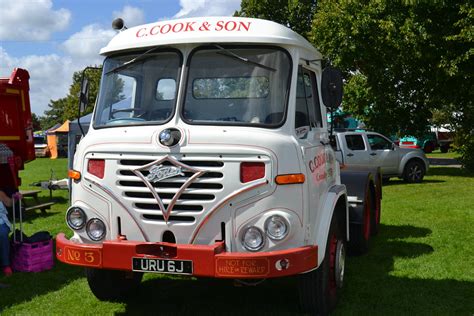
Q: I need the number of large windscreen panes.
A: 2